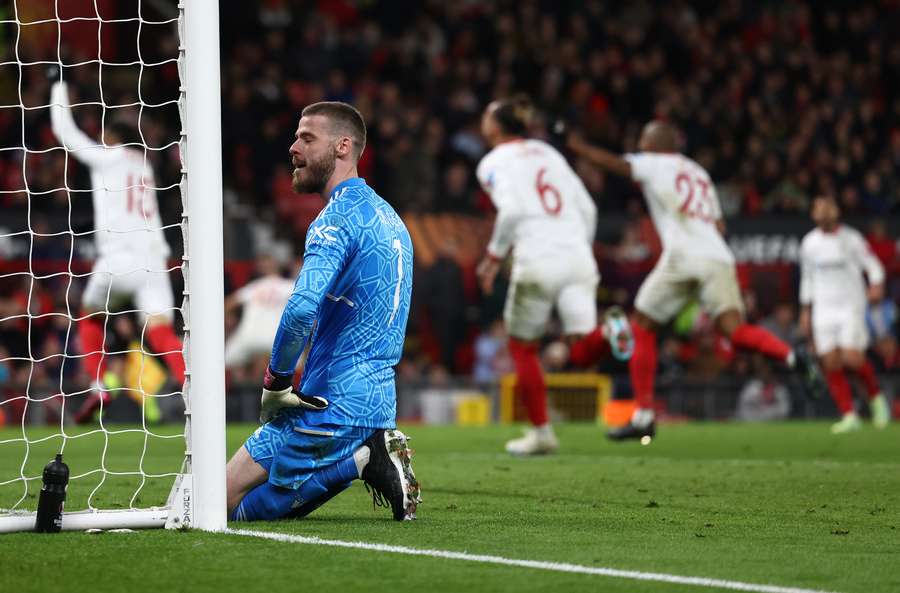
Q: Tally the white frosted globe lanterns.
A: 0